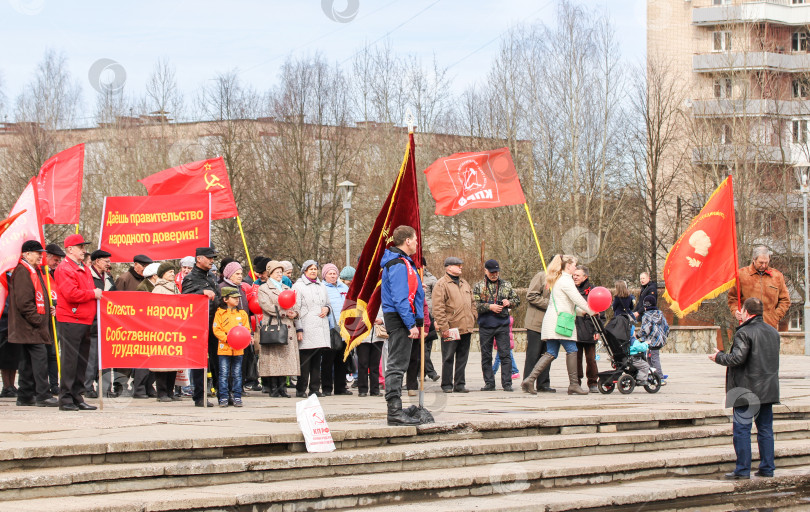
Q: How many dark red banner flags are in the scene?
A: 1